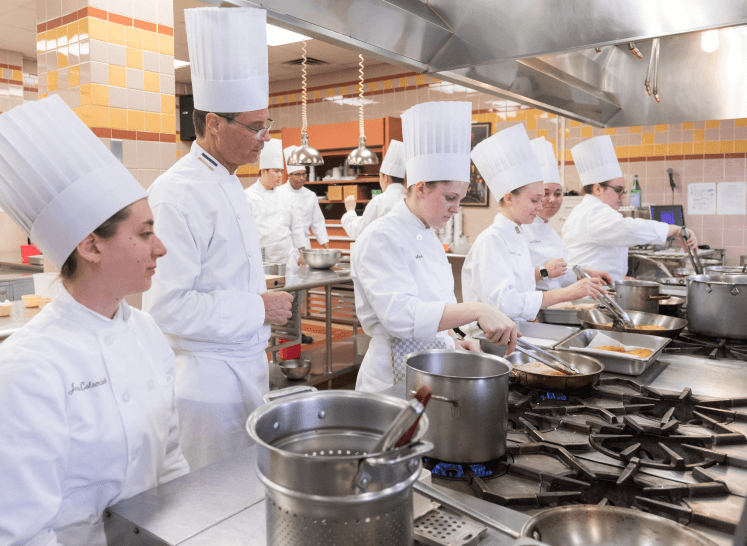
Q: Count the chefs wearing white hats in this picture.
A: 9